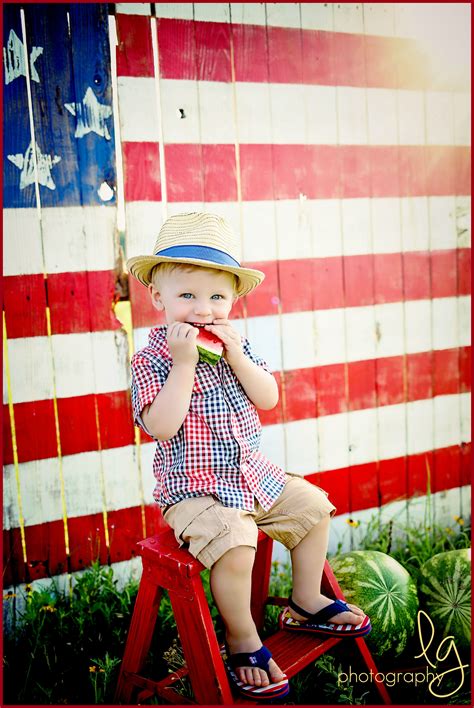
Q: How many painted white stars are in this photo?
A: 3